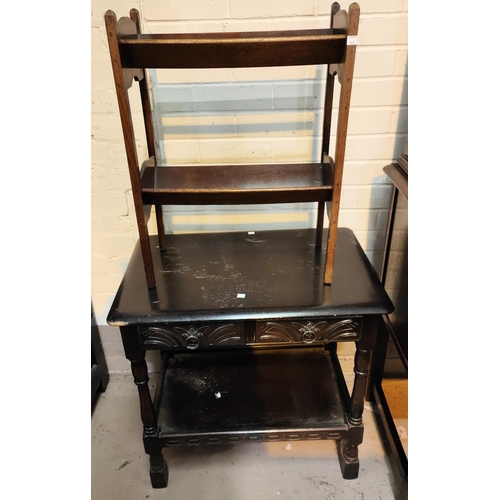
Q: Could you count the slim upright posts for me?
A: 4